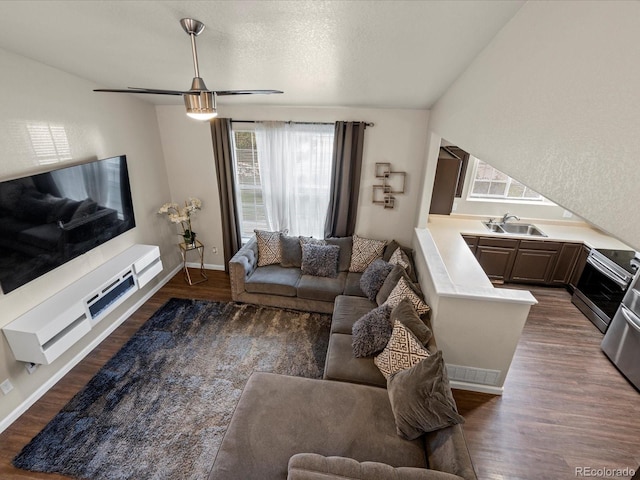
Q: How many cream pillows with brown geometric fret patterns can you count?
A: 6